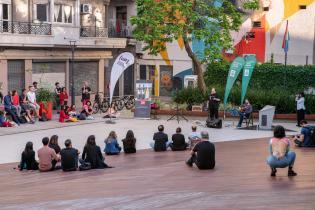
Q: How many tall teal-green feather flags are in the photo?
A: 2